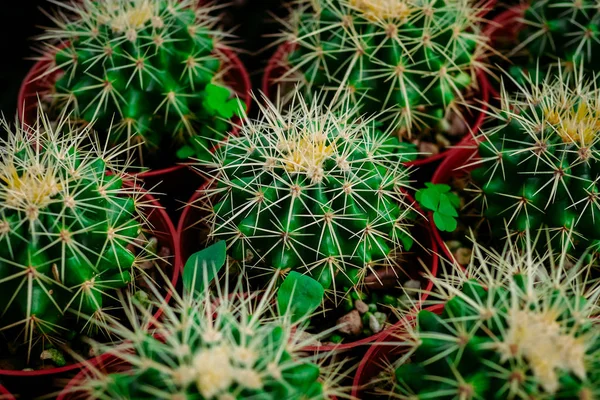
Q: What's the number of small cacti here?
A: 8